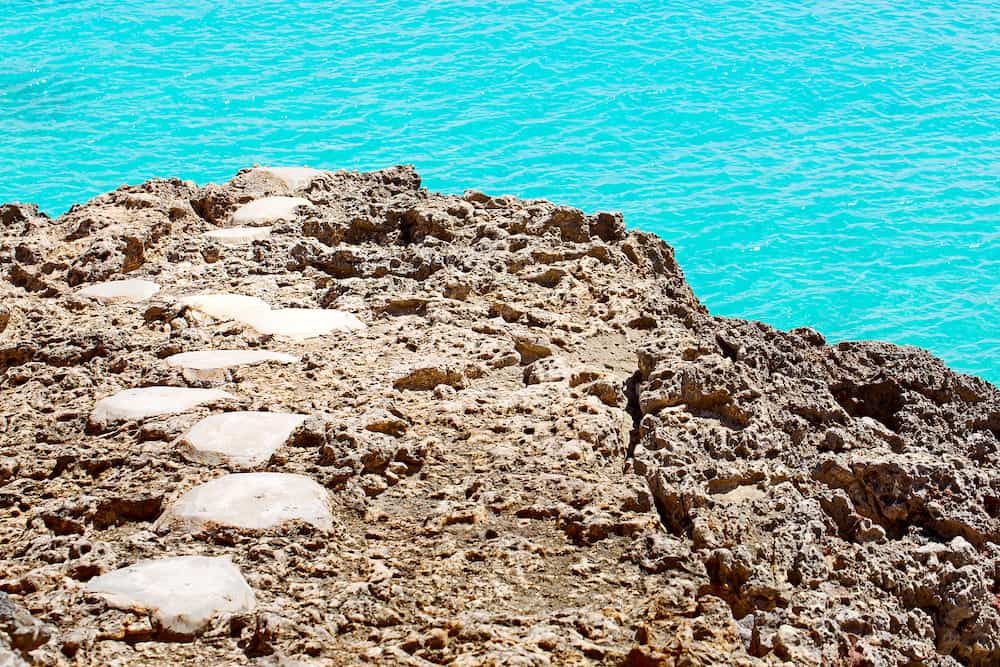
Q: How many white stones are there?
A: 11